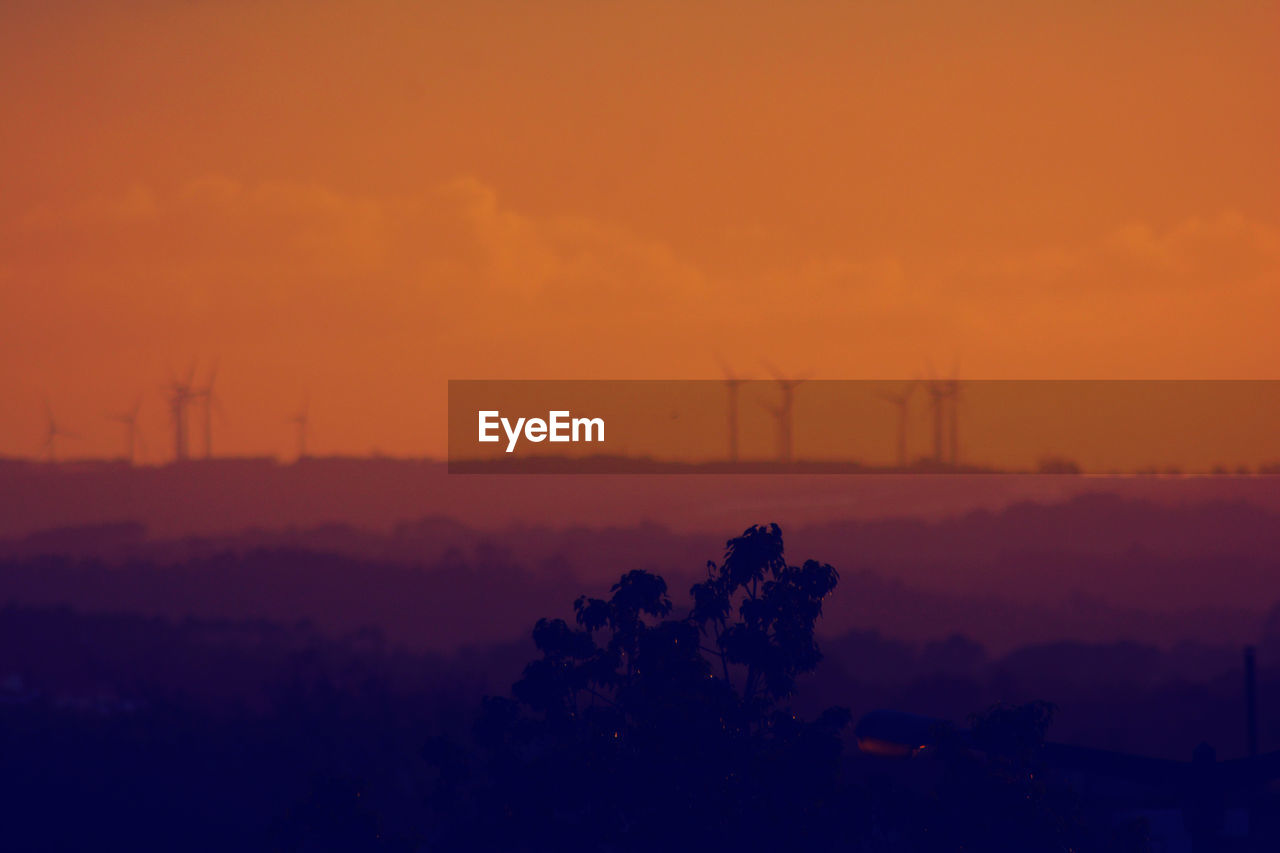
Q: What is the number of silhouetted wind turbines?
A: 11